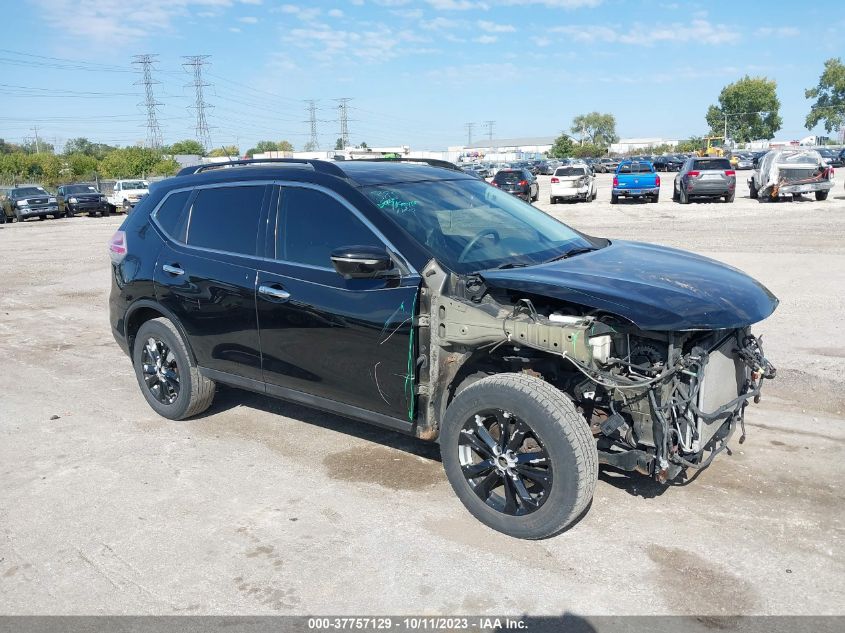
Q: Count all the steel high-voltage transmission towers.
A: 6